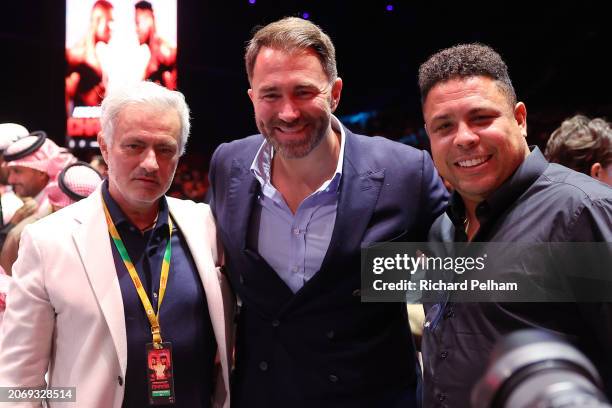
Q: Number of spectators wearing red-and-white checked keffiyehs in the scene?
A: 2